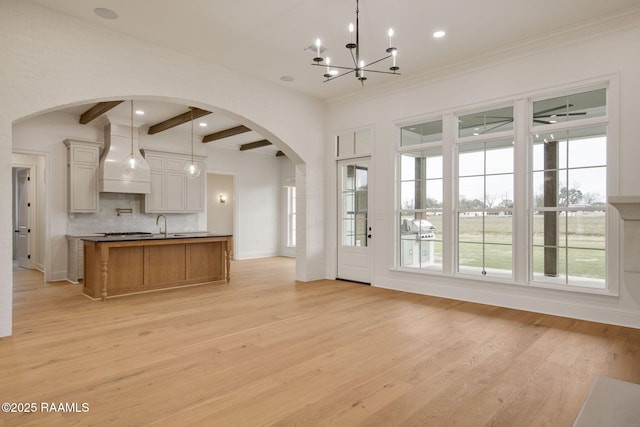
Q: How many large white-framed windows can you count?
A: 3